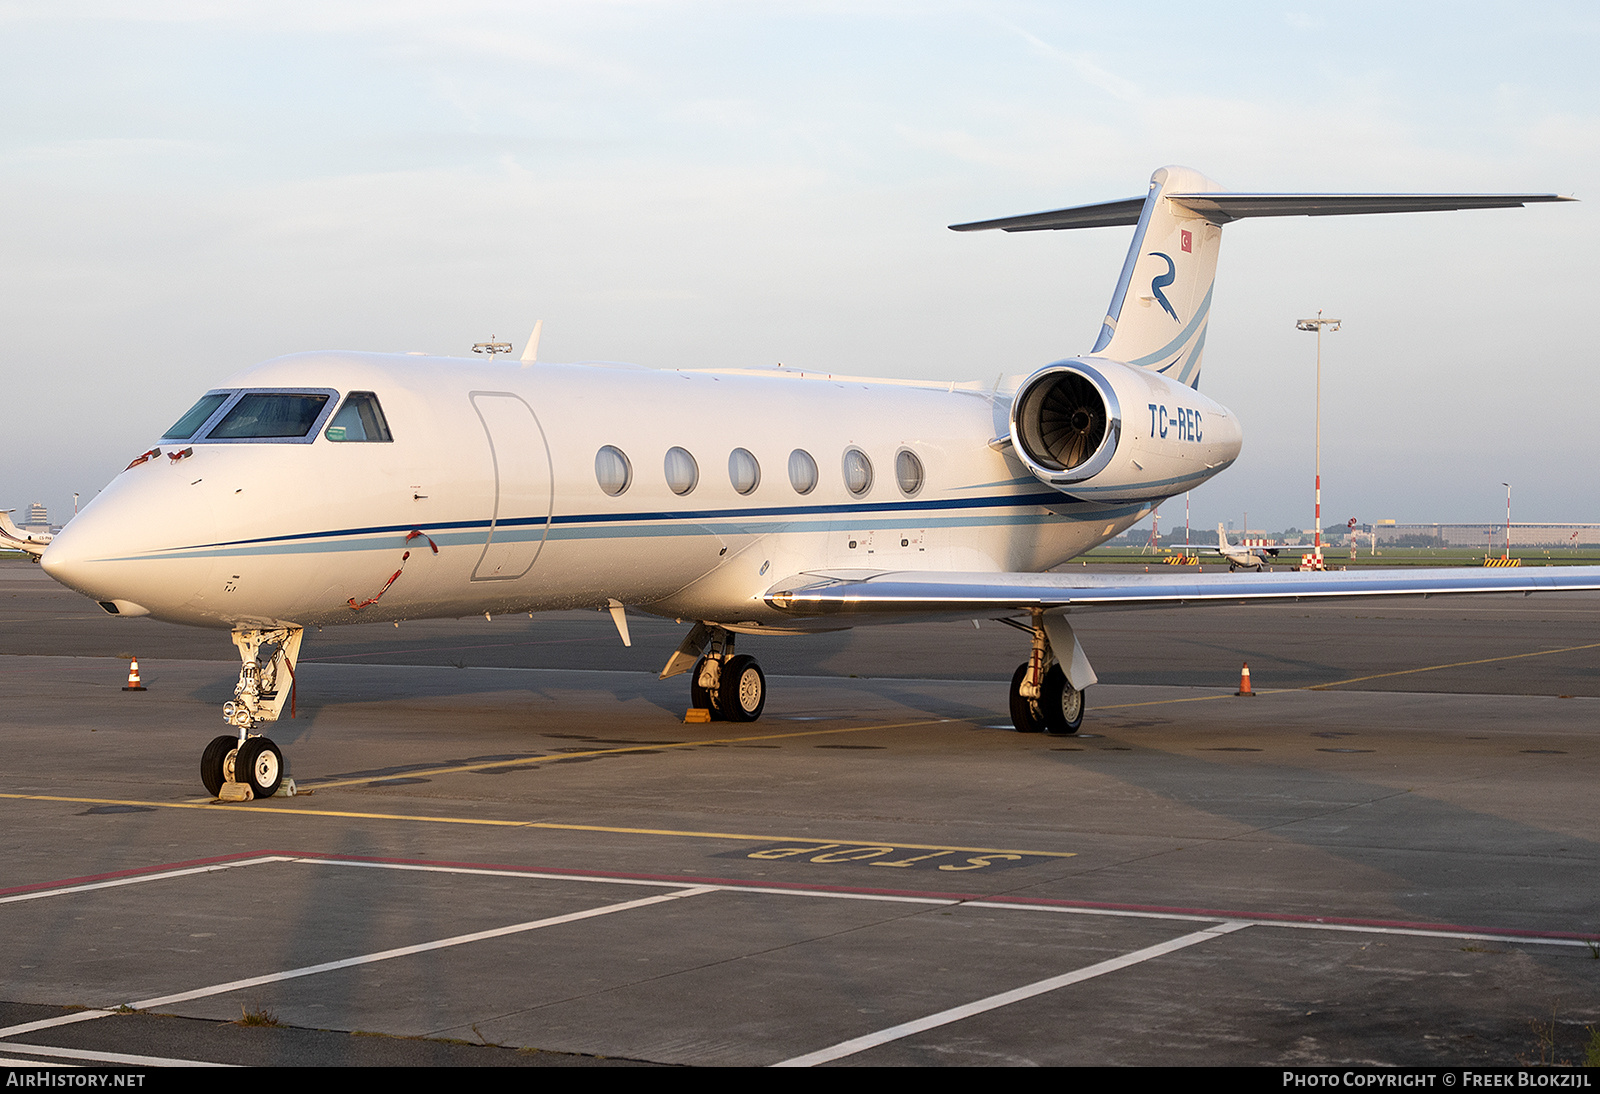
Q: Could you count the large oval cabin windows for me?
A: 6